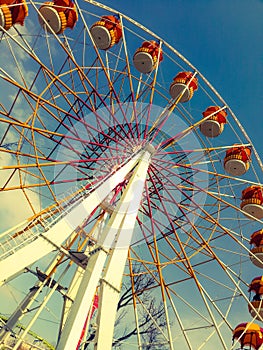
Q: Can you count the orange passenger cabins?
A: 11